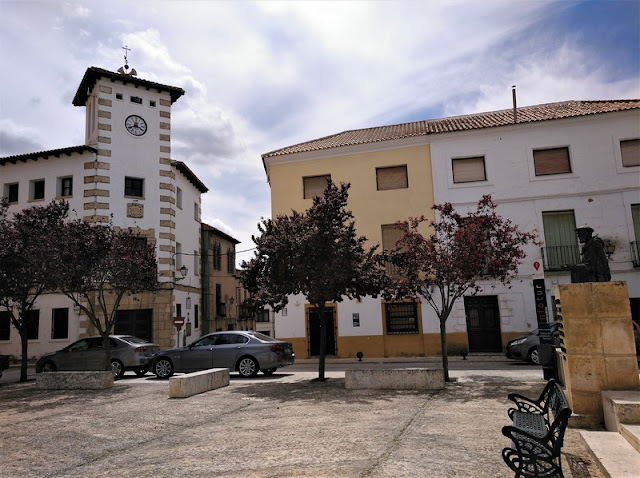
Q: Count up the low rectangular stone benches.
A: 3